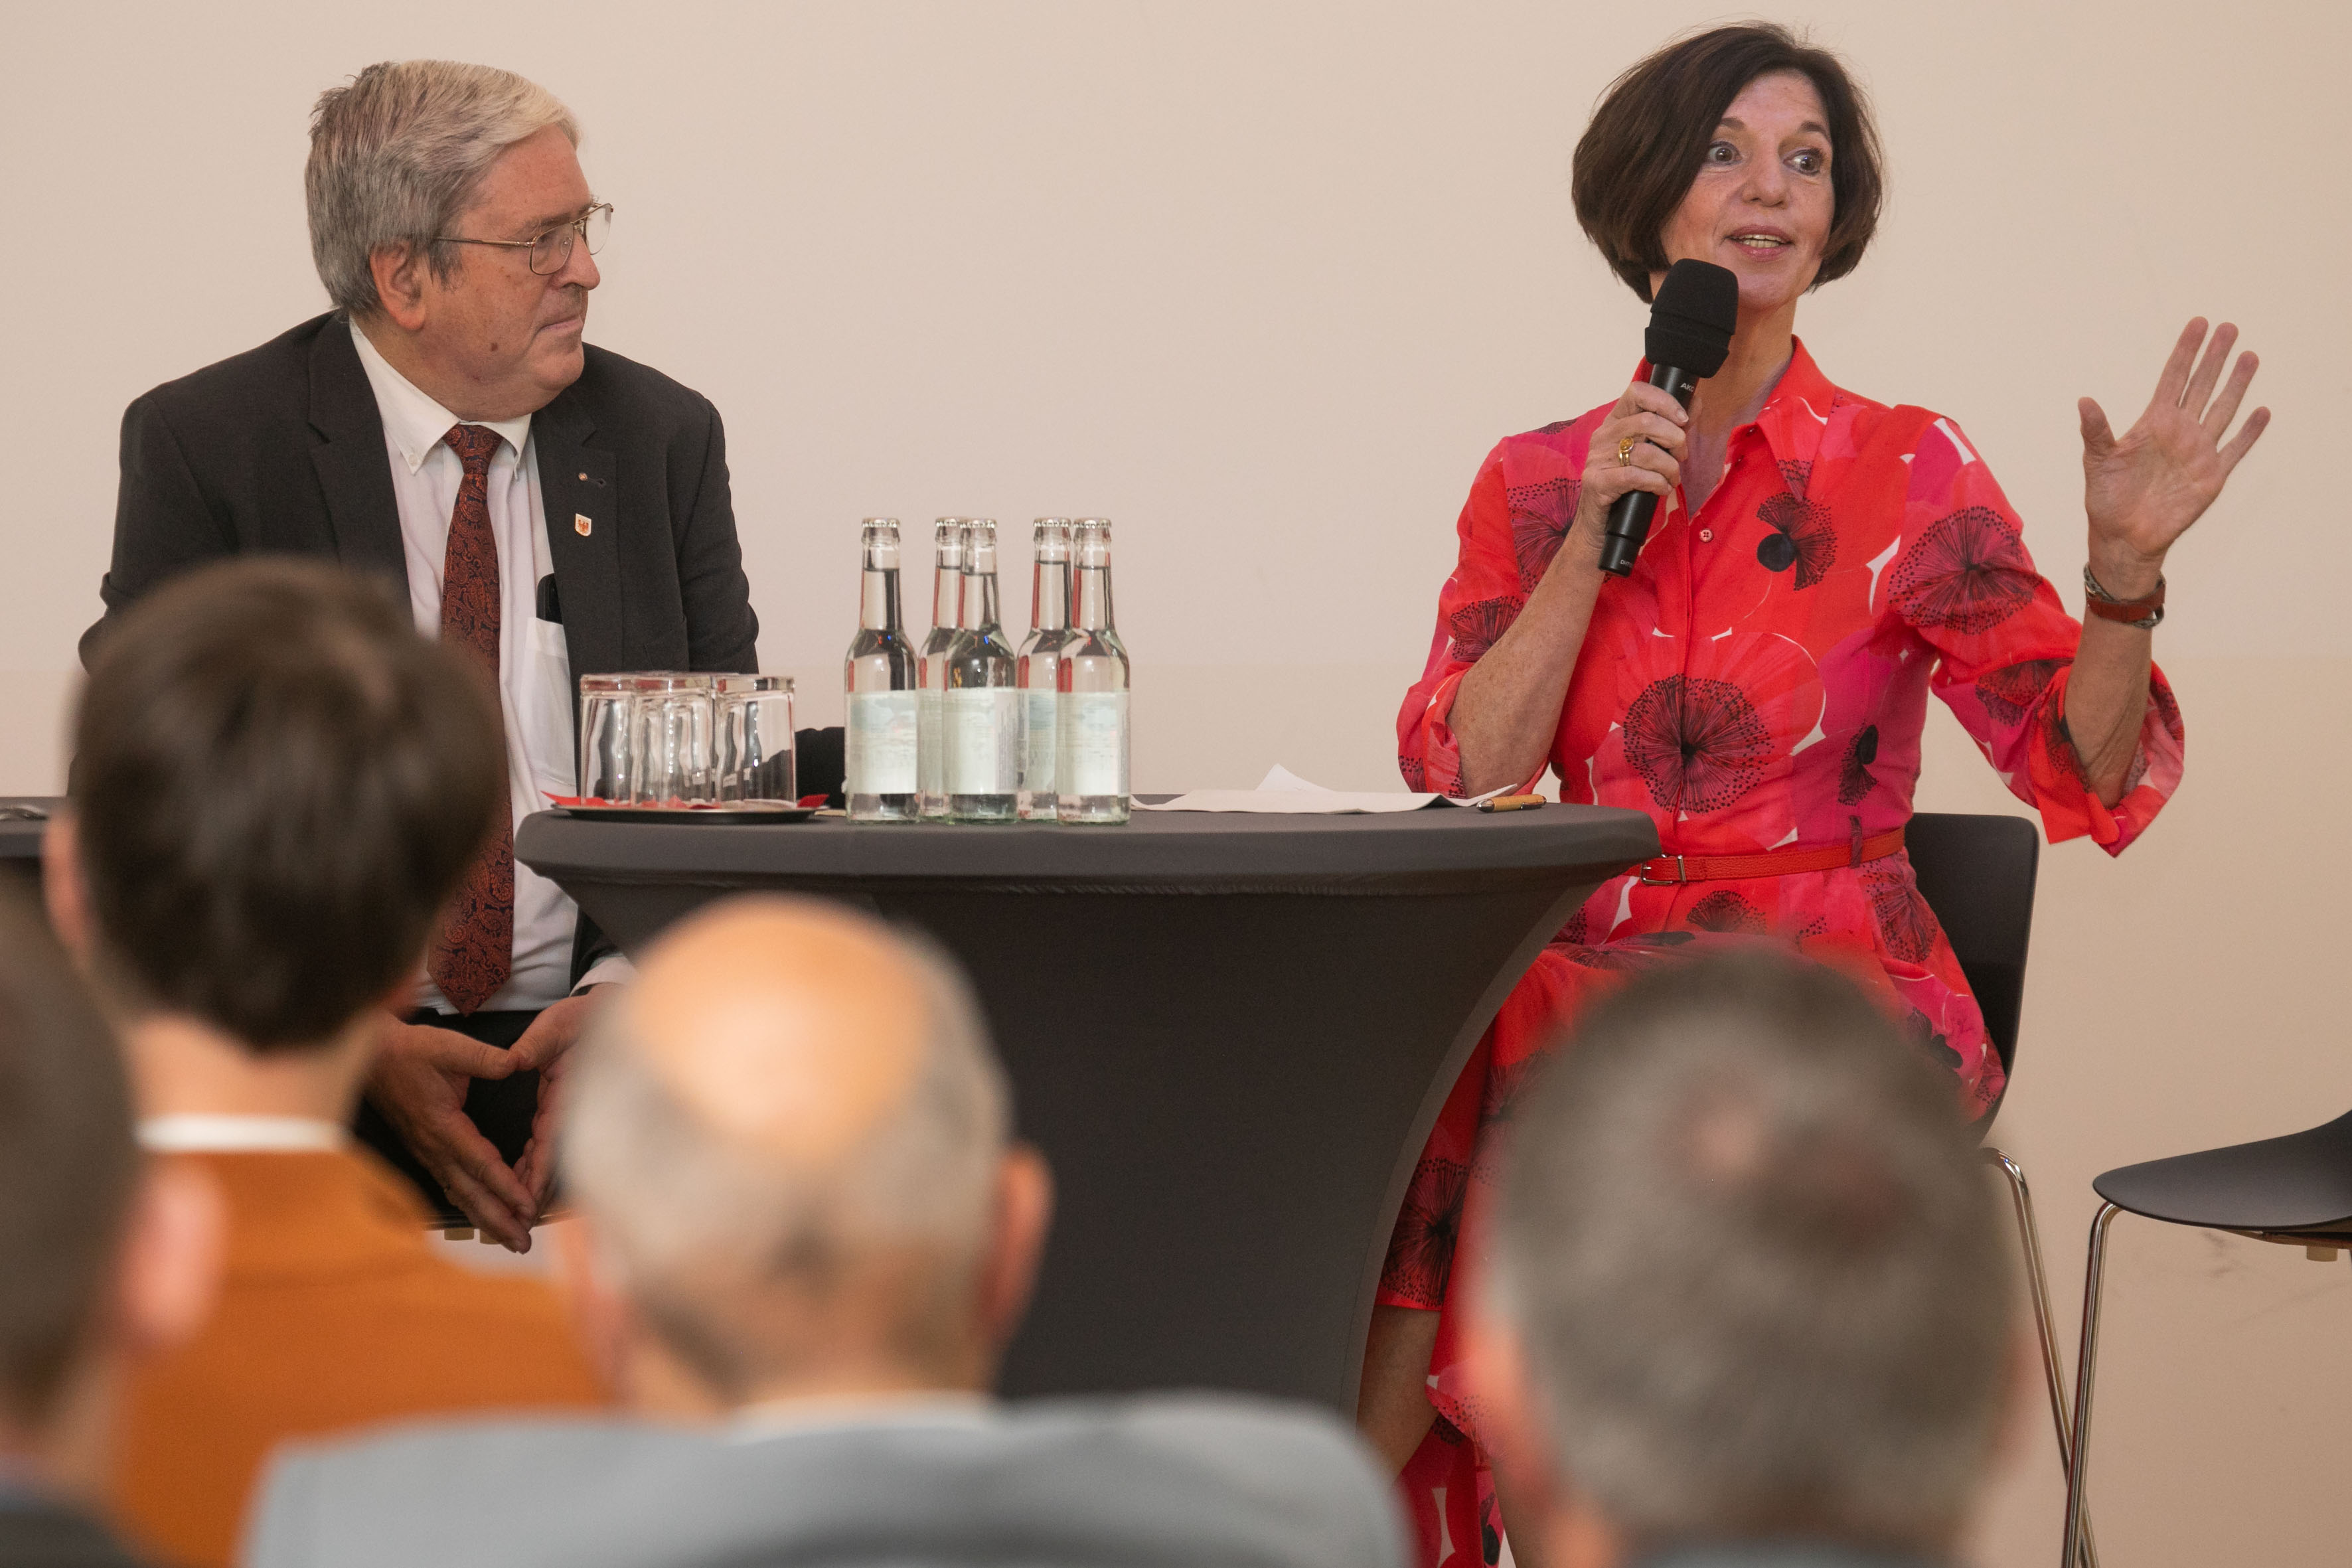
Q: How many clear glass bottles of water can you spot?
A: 5